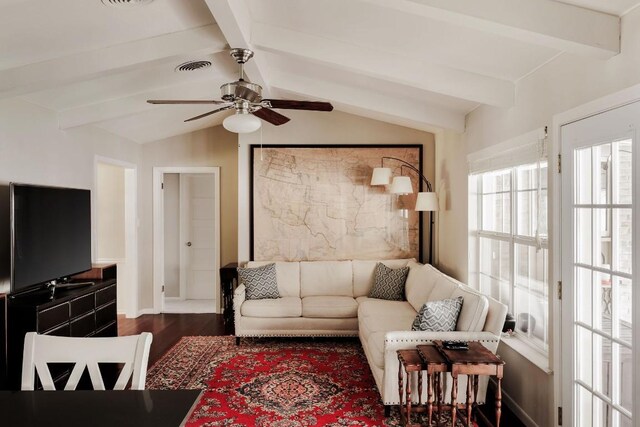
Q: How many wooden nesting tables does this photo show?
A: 3